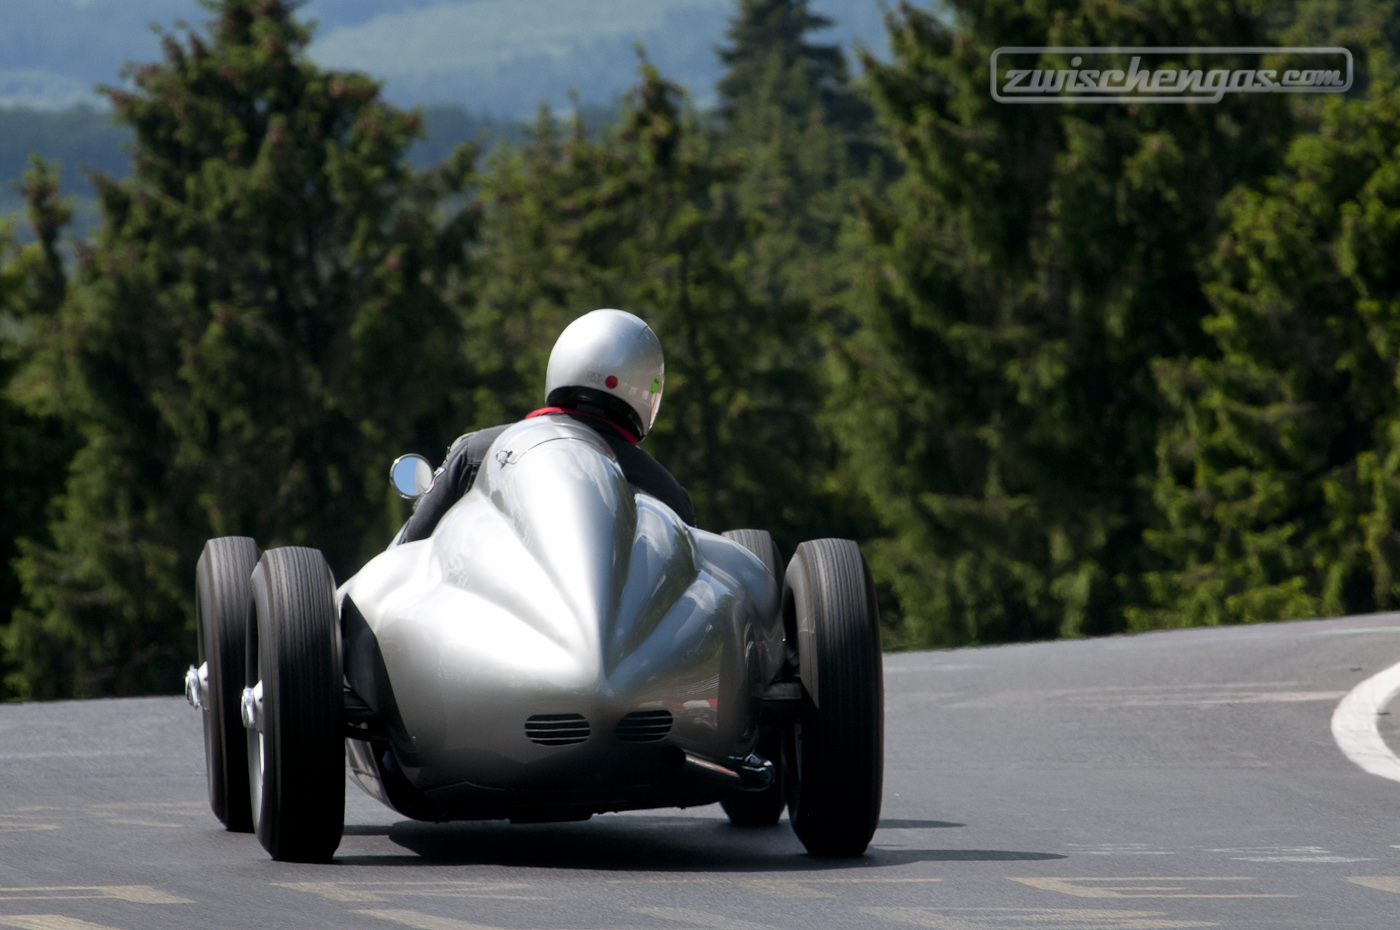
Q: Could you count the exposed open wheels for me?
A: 4